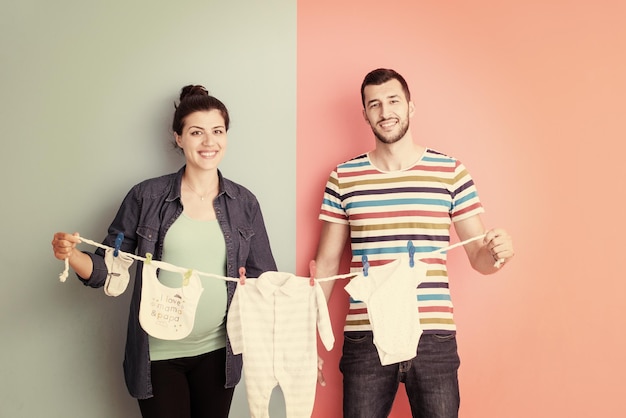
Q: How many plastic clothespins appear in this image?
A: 7